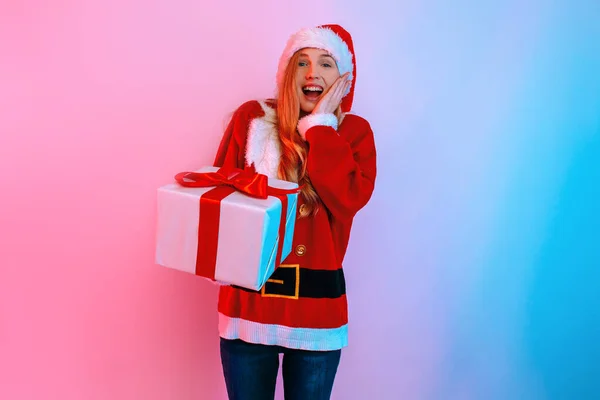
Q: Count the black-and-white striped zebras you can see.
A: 0